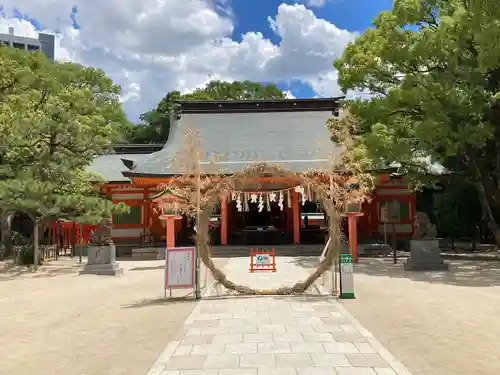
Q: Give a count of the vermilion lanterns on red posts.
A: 2